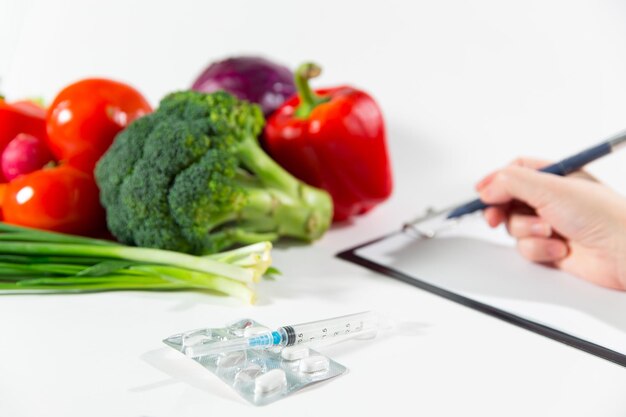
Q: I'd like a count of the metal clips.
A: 1